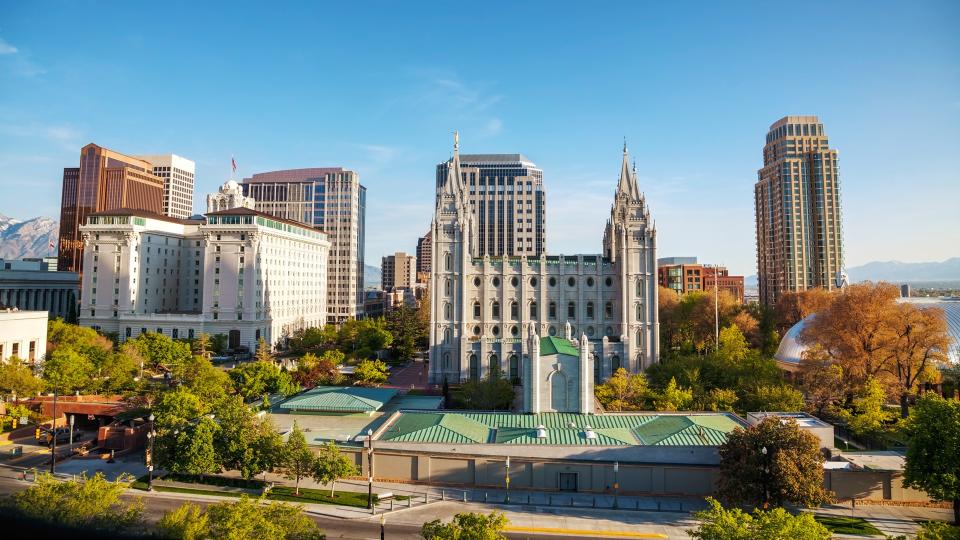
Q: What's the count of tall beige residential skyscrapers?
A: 1